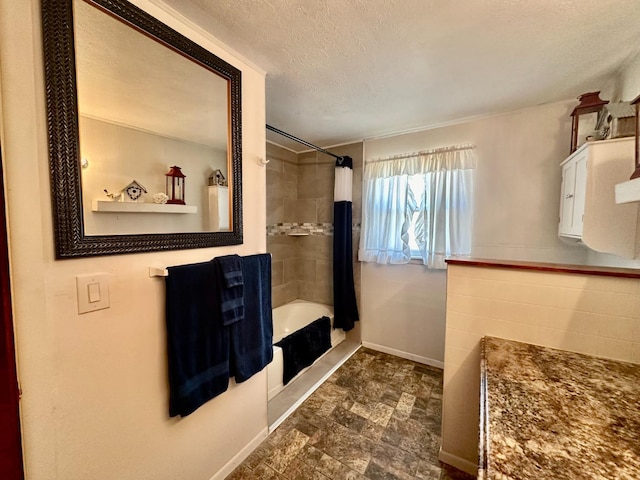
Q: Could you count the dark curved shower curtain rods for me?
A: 1